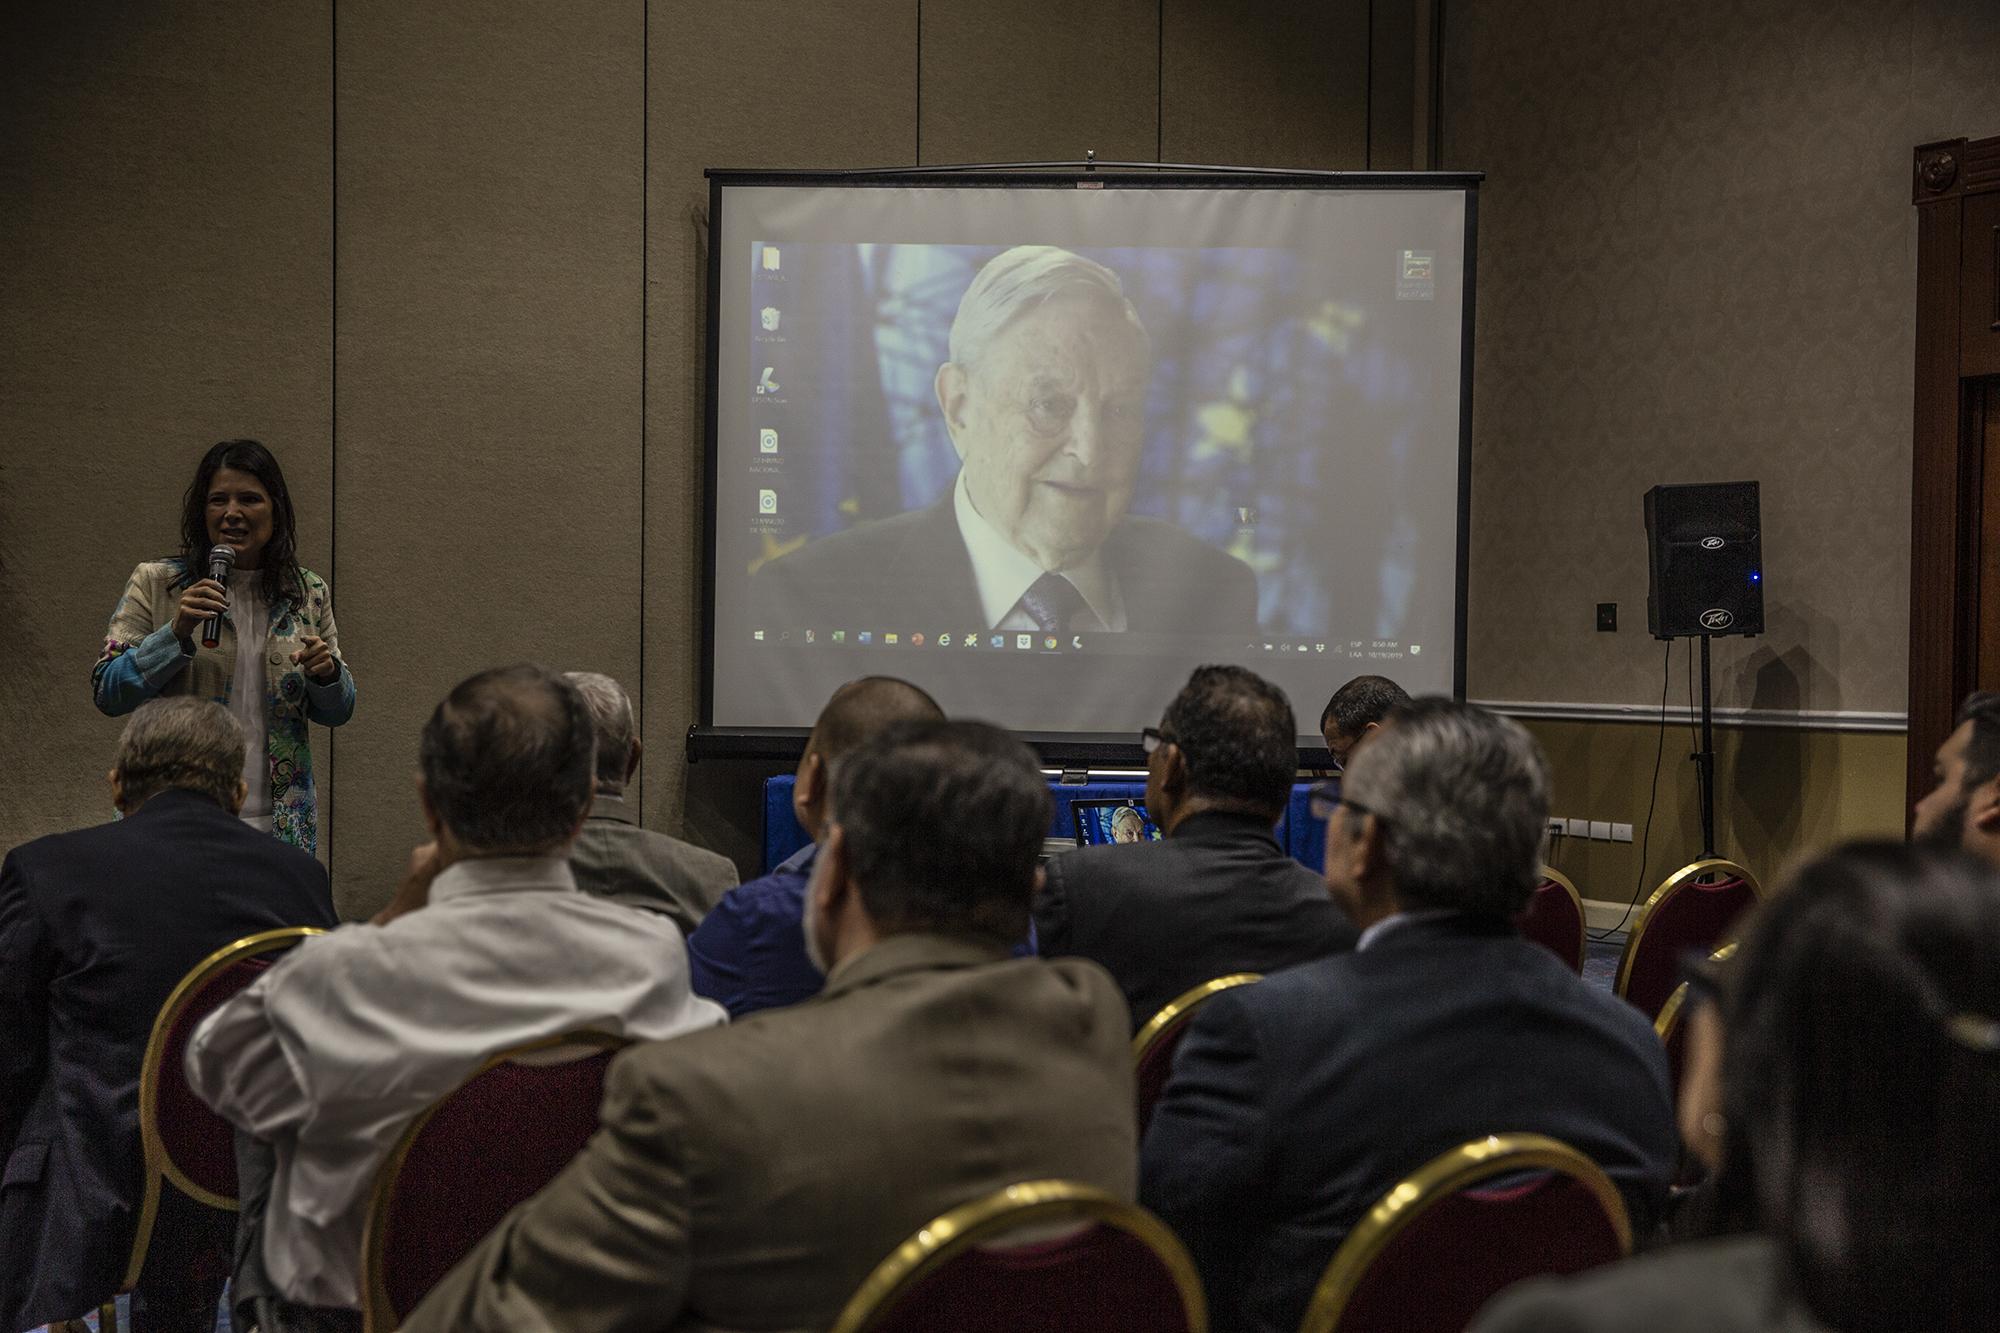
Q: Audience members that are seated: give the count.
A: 10